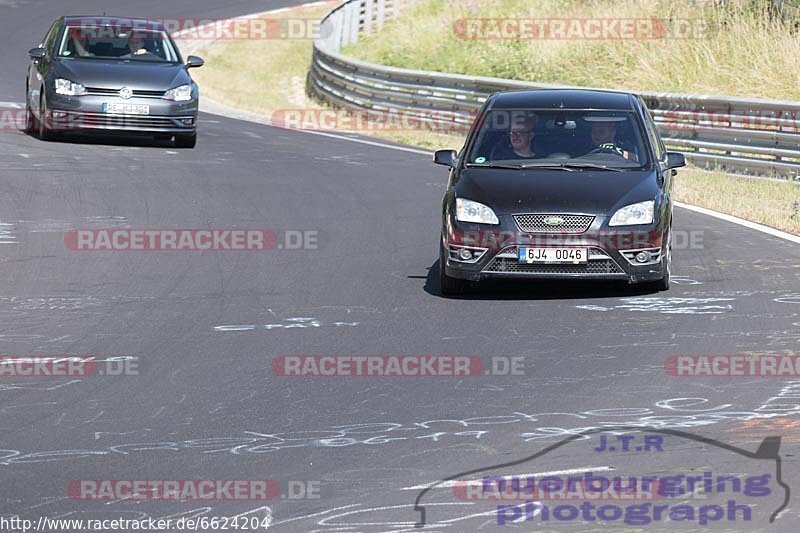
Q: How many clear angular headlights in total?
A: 4